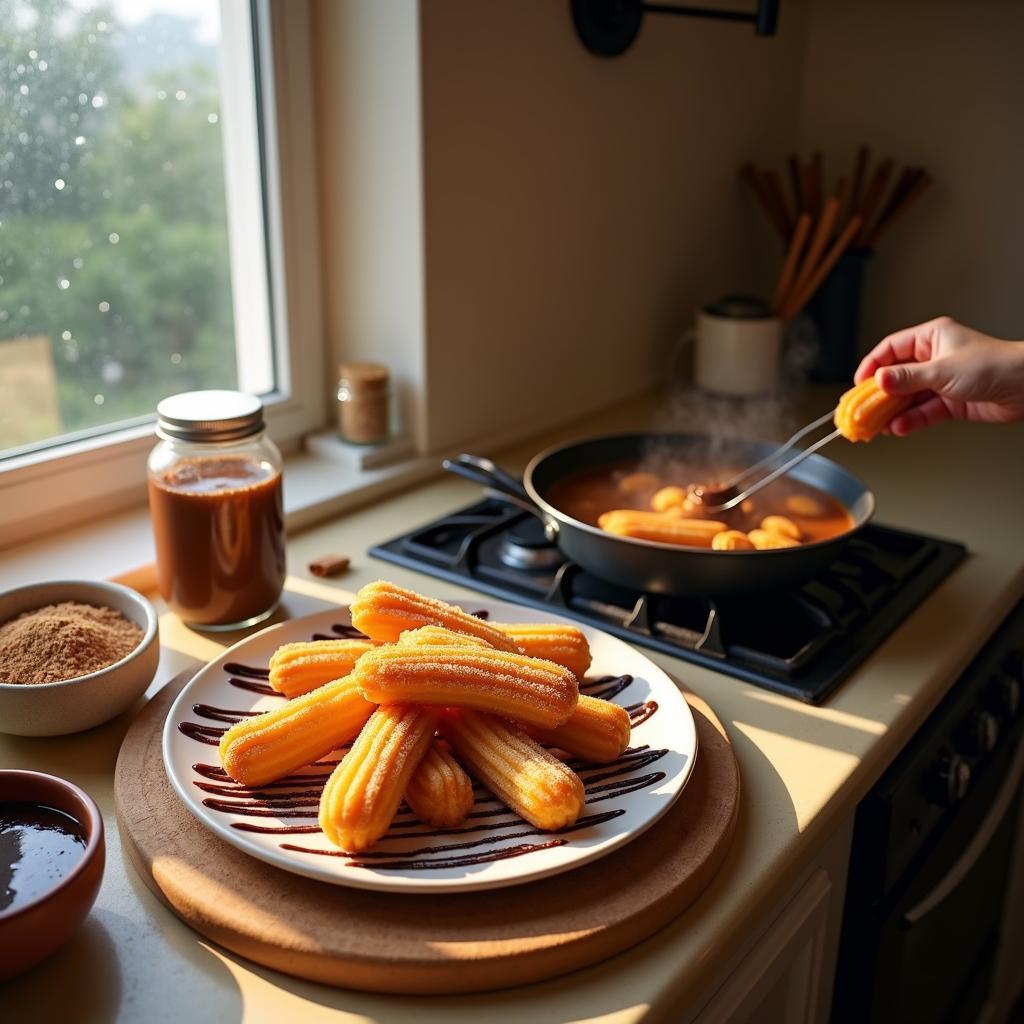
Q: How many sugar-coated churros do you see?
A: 10